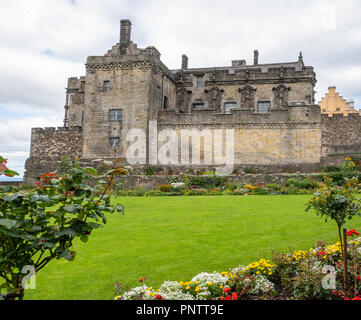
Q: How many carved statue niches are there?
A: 4